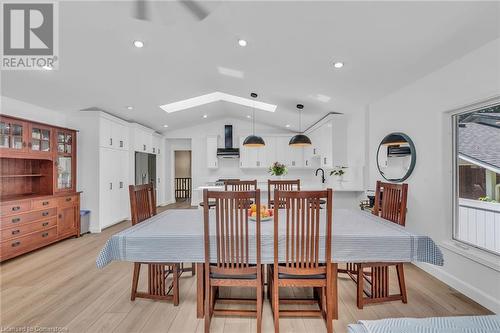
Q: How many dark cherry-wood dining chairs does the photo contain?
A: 6